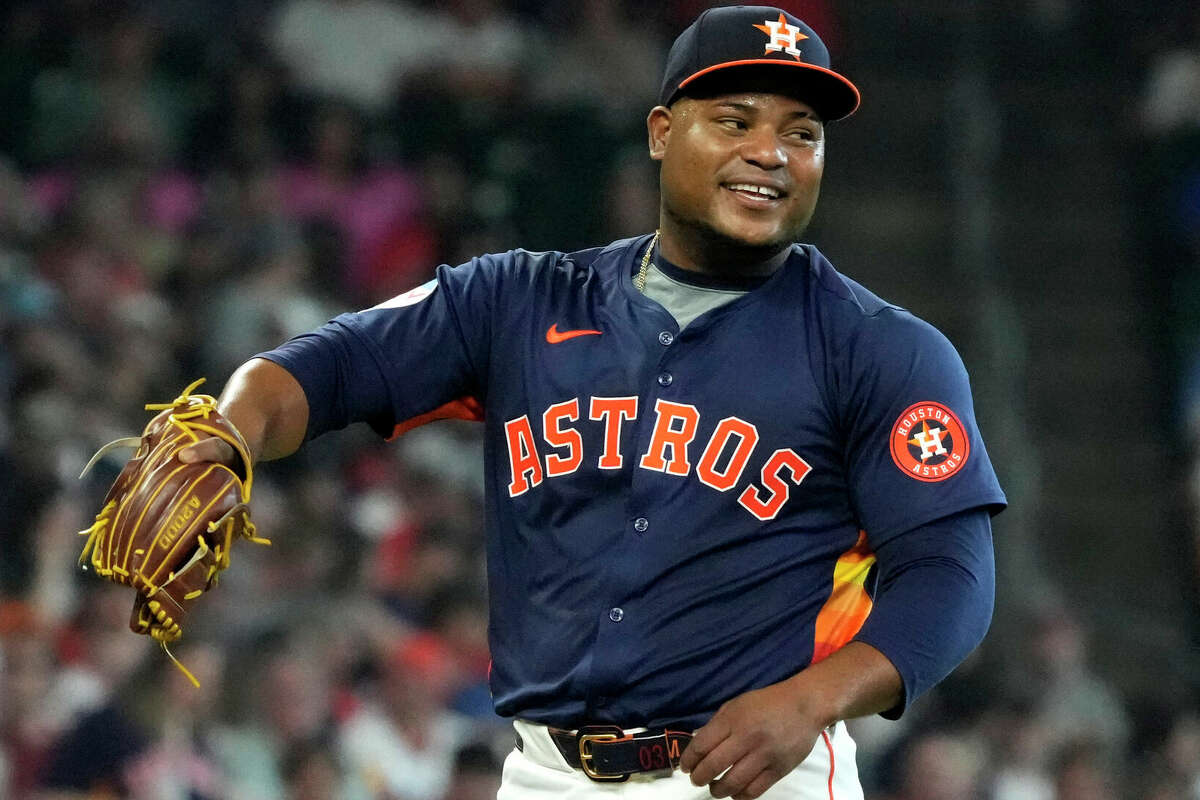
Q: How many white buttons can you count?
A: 4